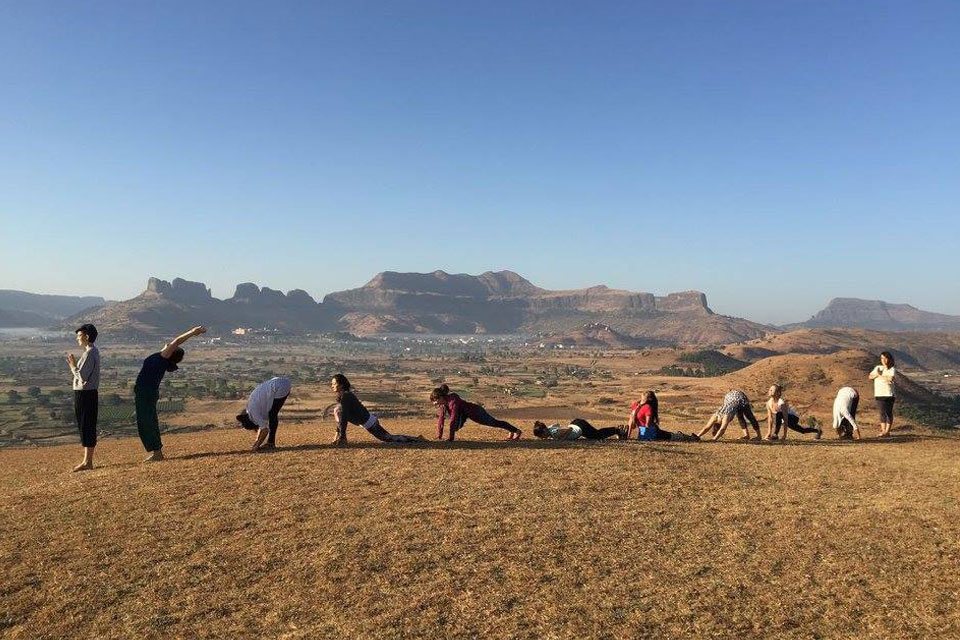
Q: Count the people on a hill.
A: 11